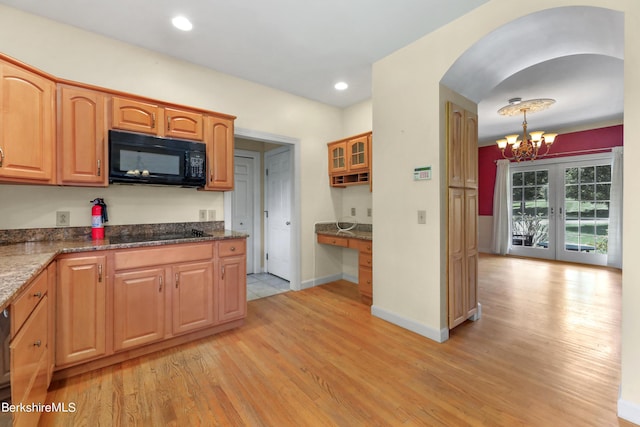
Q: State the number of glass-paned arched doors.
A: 2